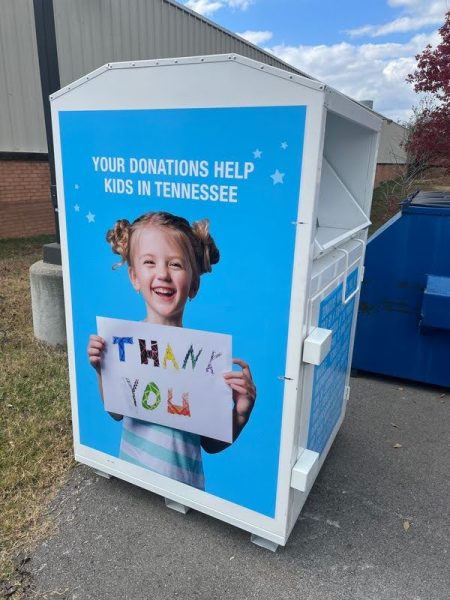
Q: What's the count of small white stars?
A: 6